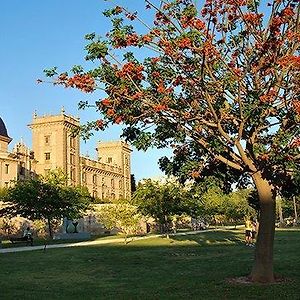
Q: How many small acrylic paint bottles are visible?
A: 0